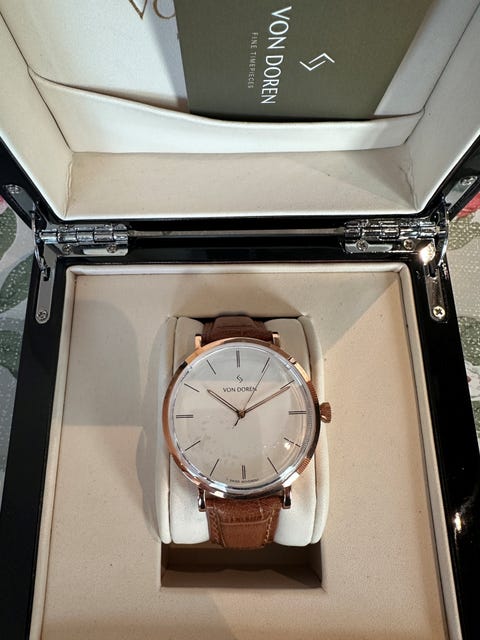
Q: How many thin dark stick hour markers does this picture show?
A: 12